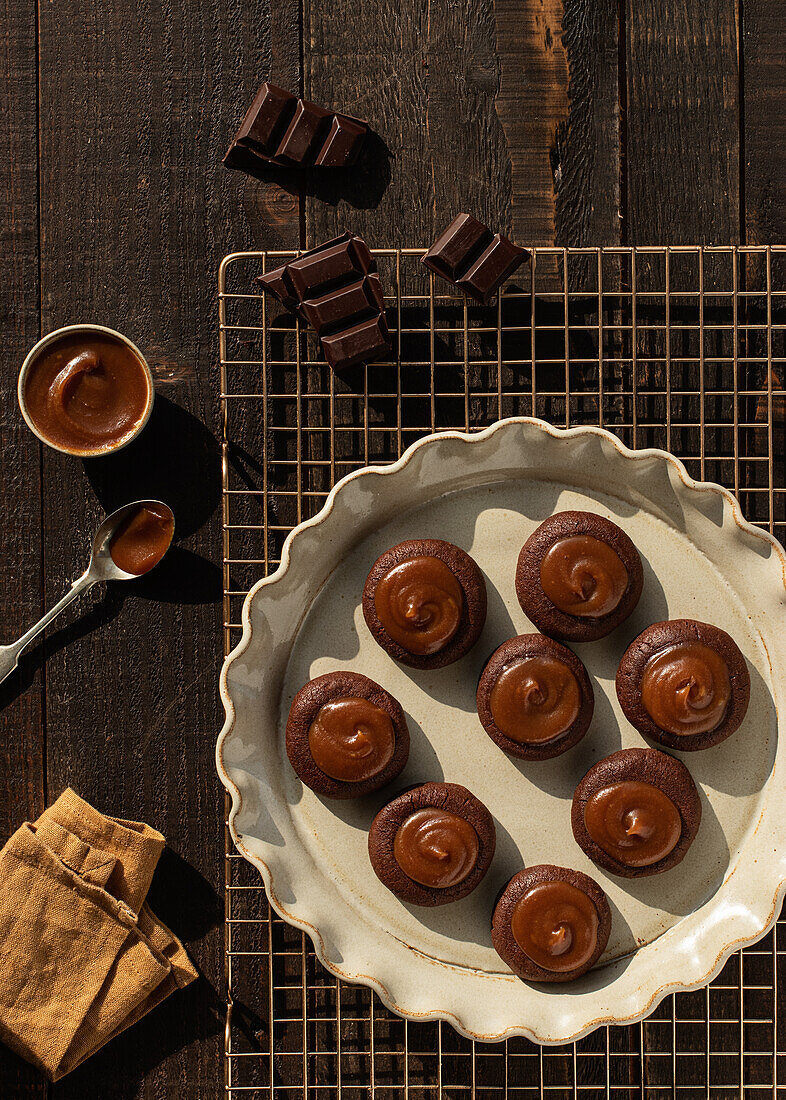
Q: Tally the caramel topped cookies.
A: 8